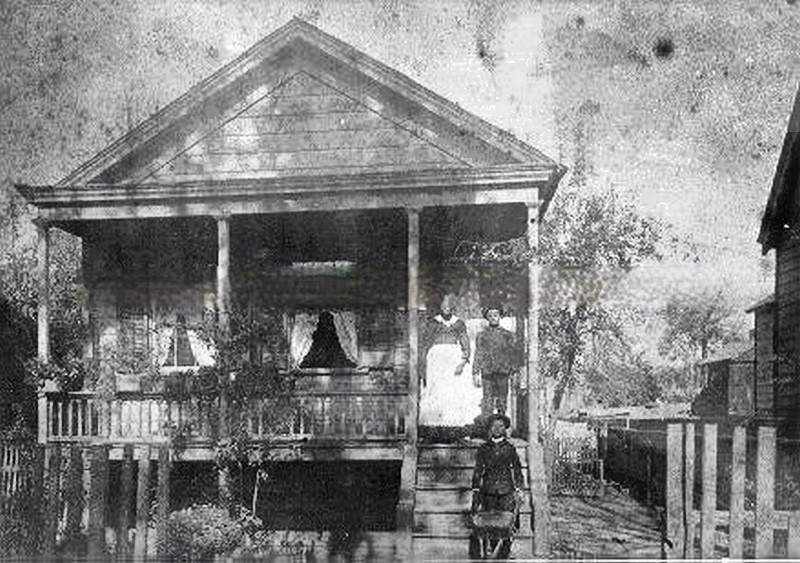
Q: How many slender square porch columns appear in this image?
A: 4